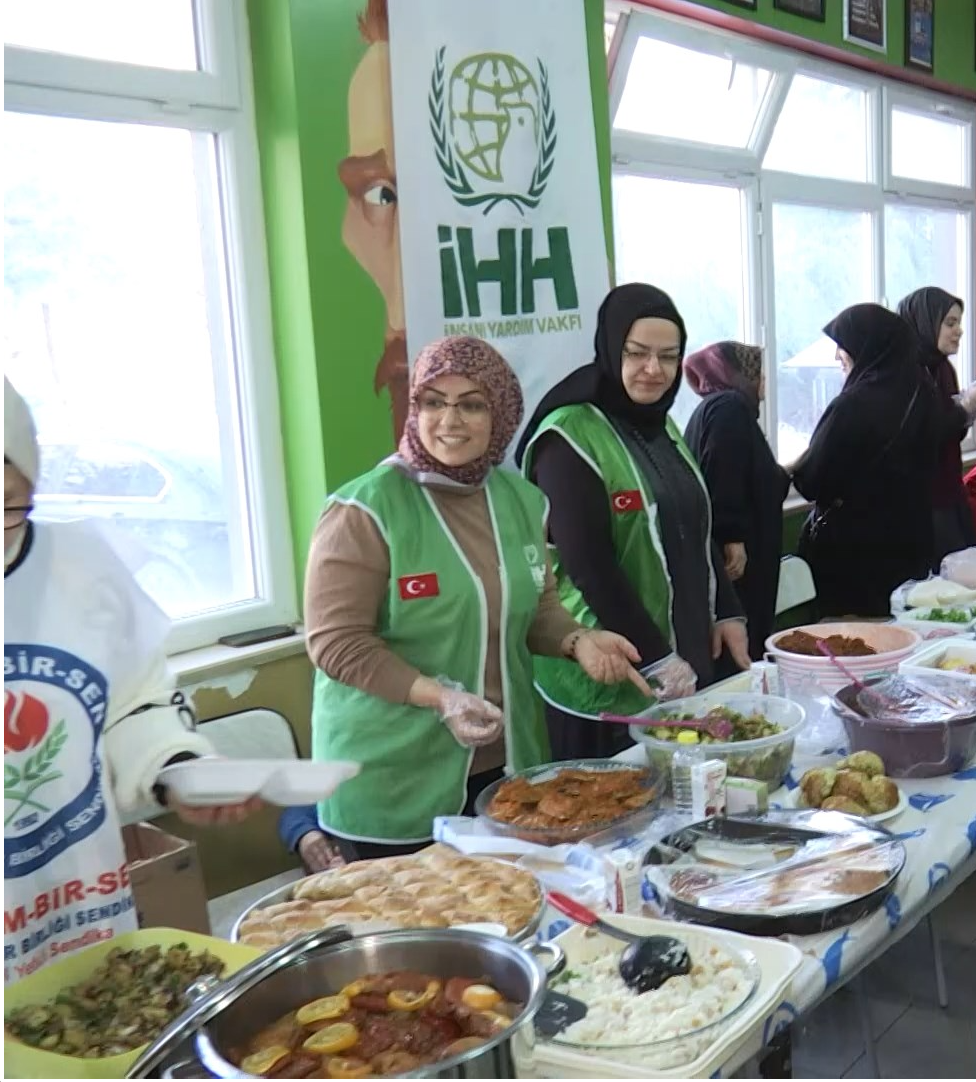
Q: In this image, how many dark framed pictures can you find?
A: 3